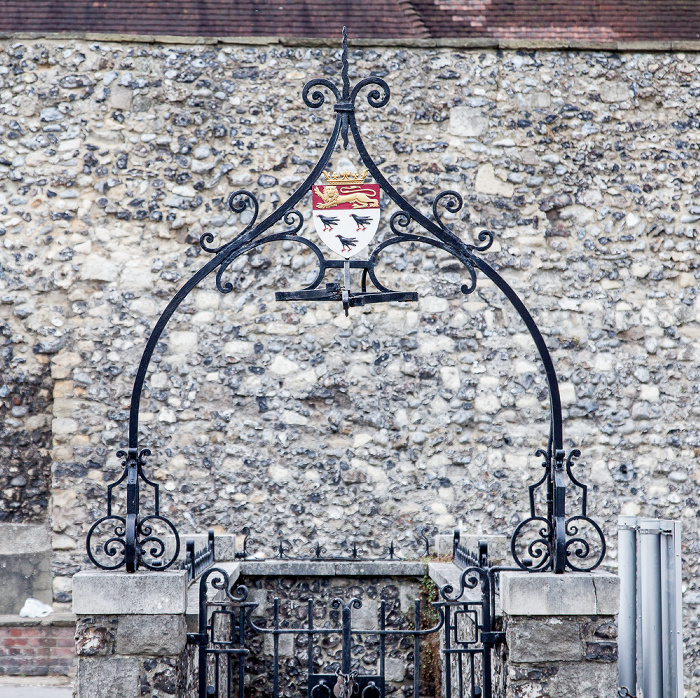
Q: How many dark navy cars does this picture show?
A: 0